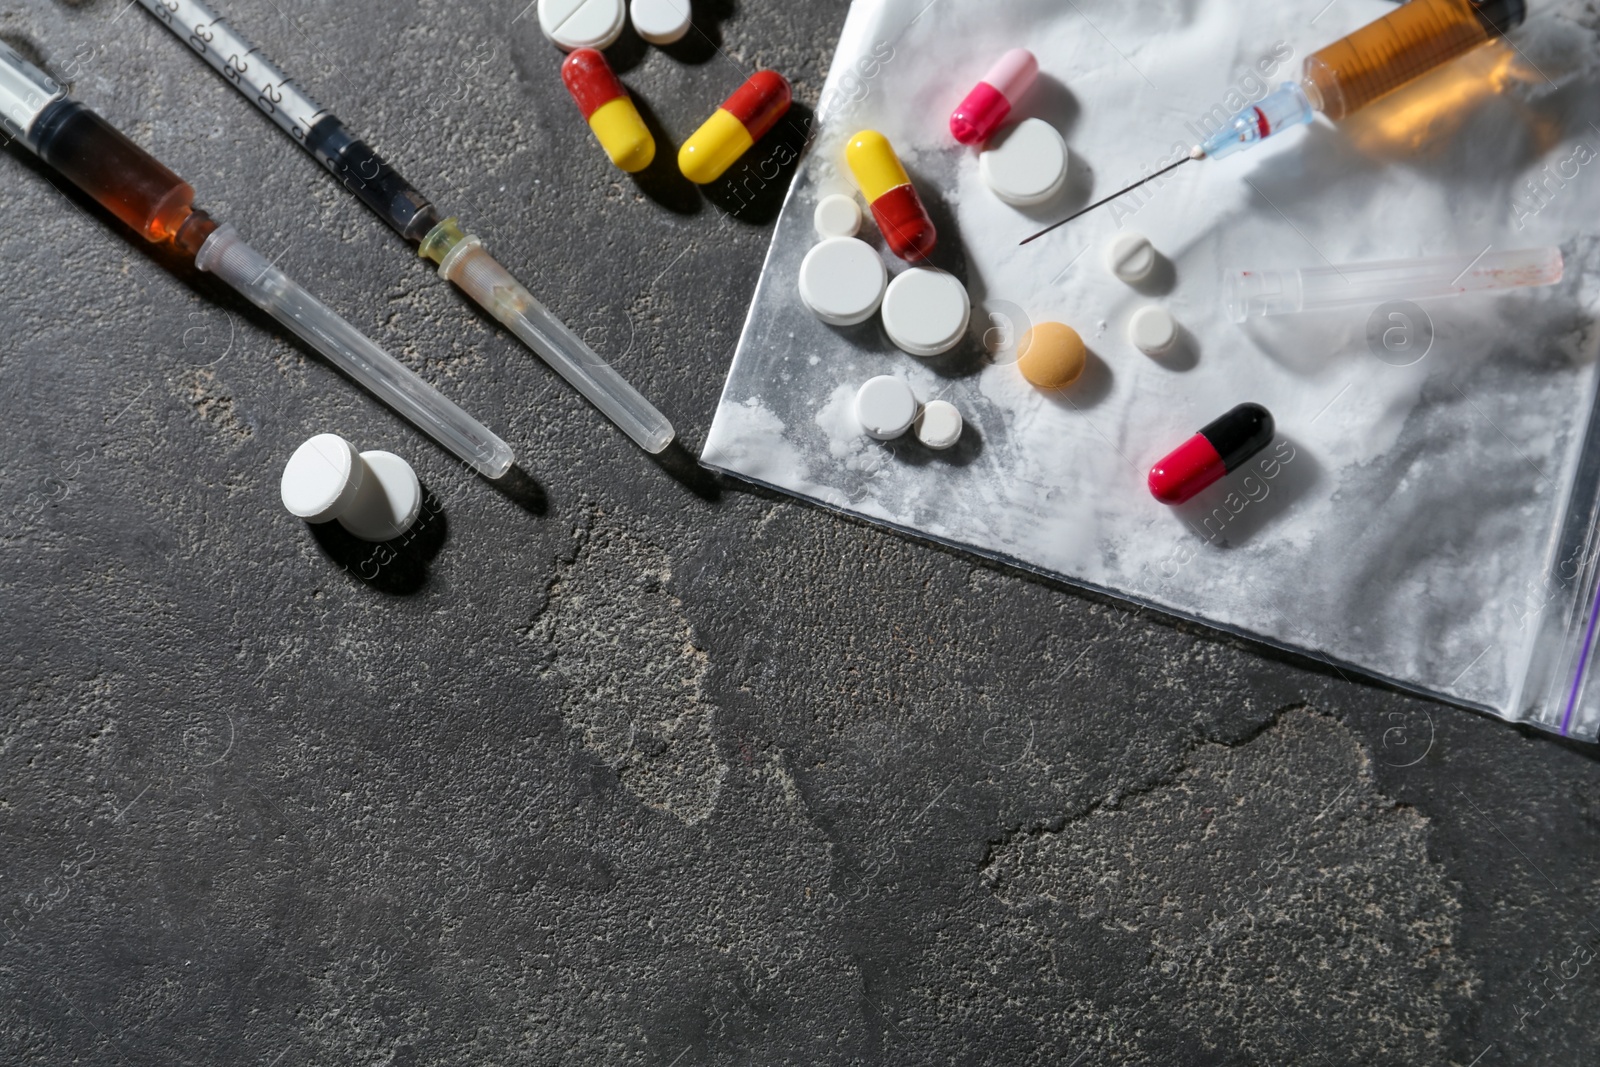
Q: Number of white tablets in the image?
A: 12